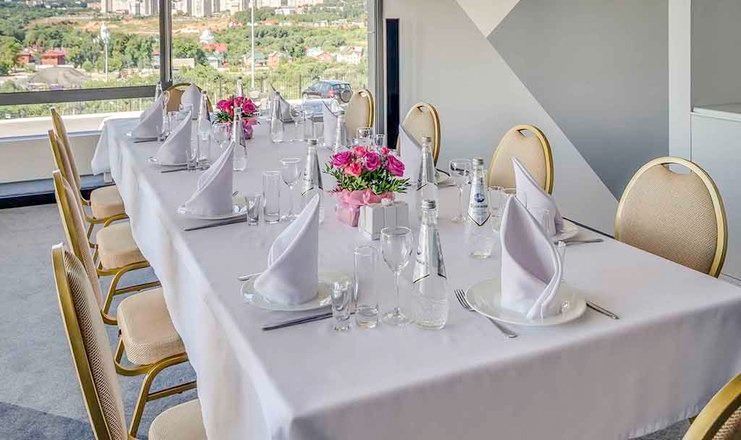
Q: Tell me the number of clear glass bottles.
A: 10